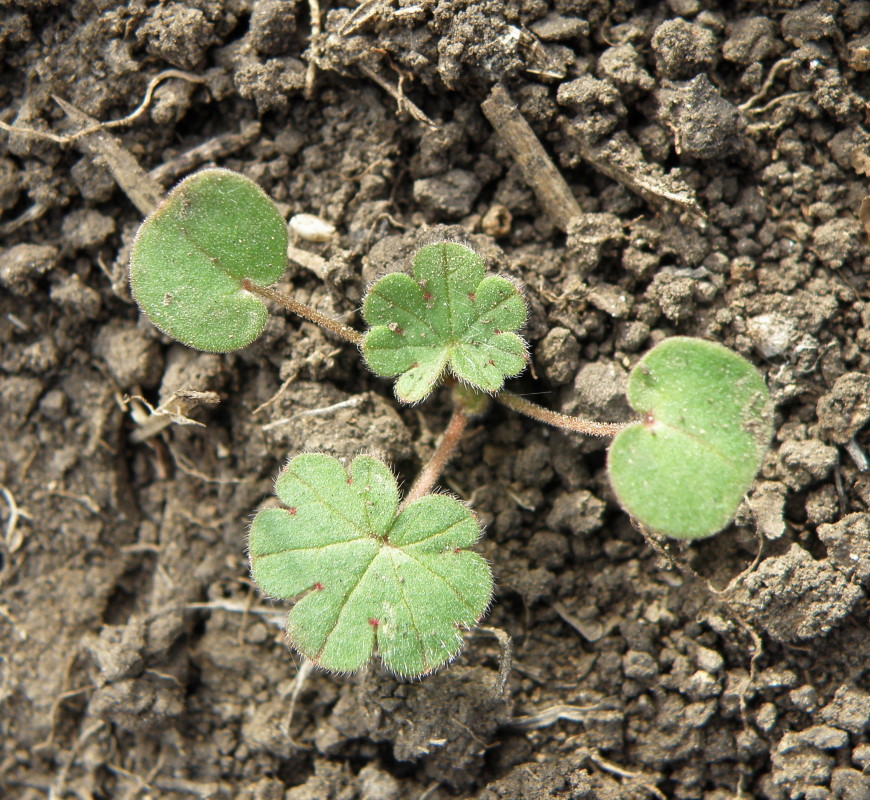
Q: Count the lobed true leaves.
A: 2